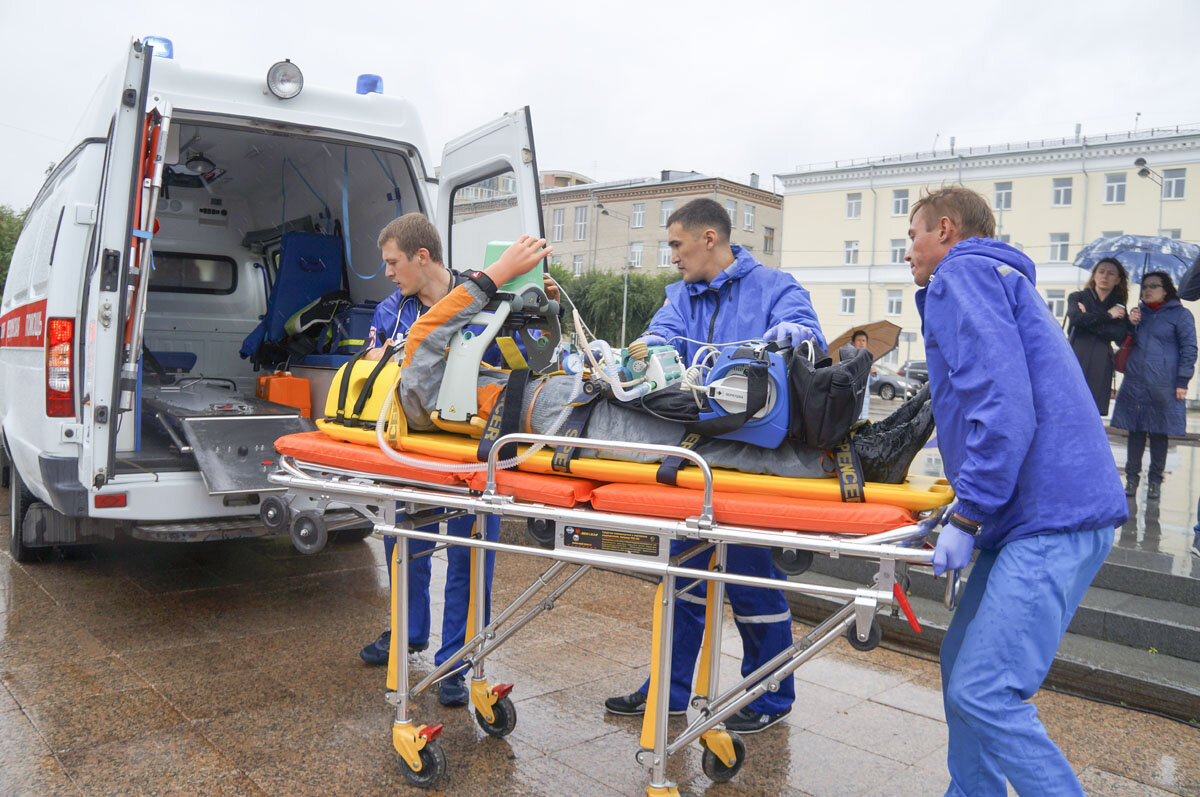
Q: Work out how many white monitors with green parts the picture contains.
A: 1